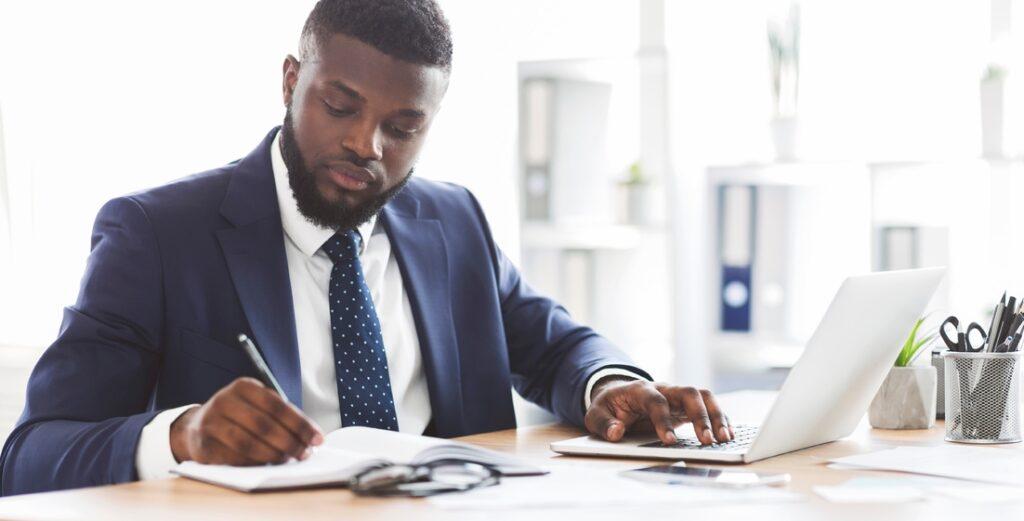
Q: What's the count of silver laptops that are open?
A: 1